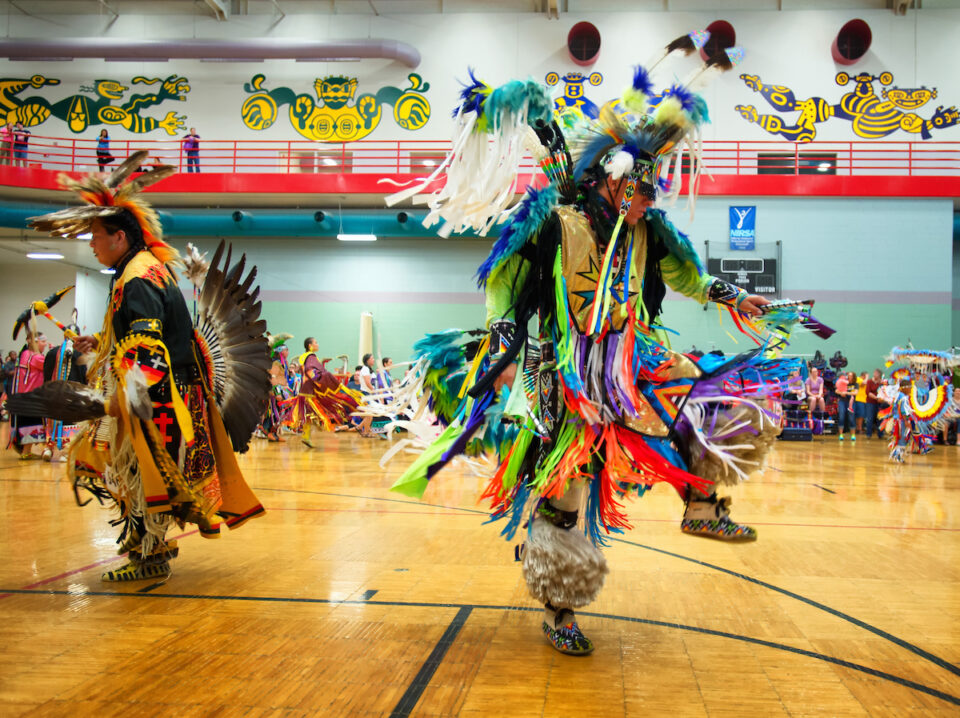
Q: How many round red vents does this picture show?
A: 3